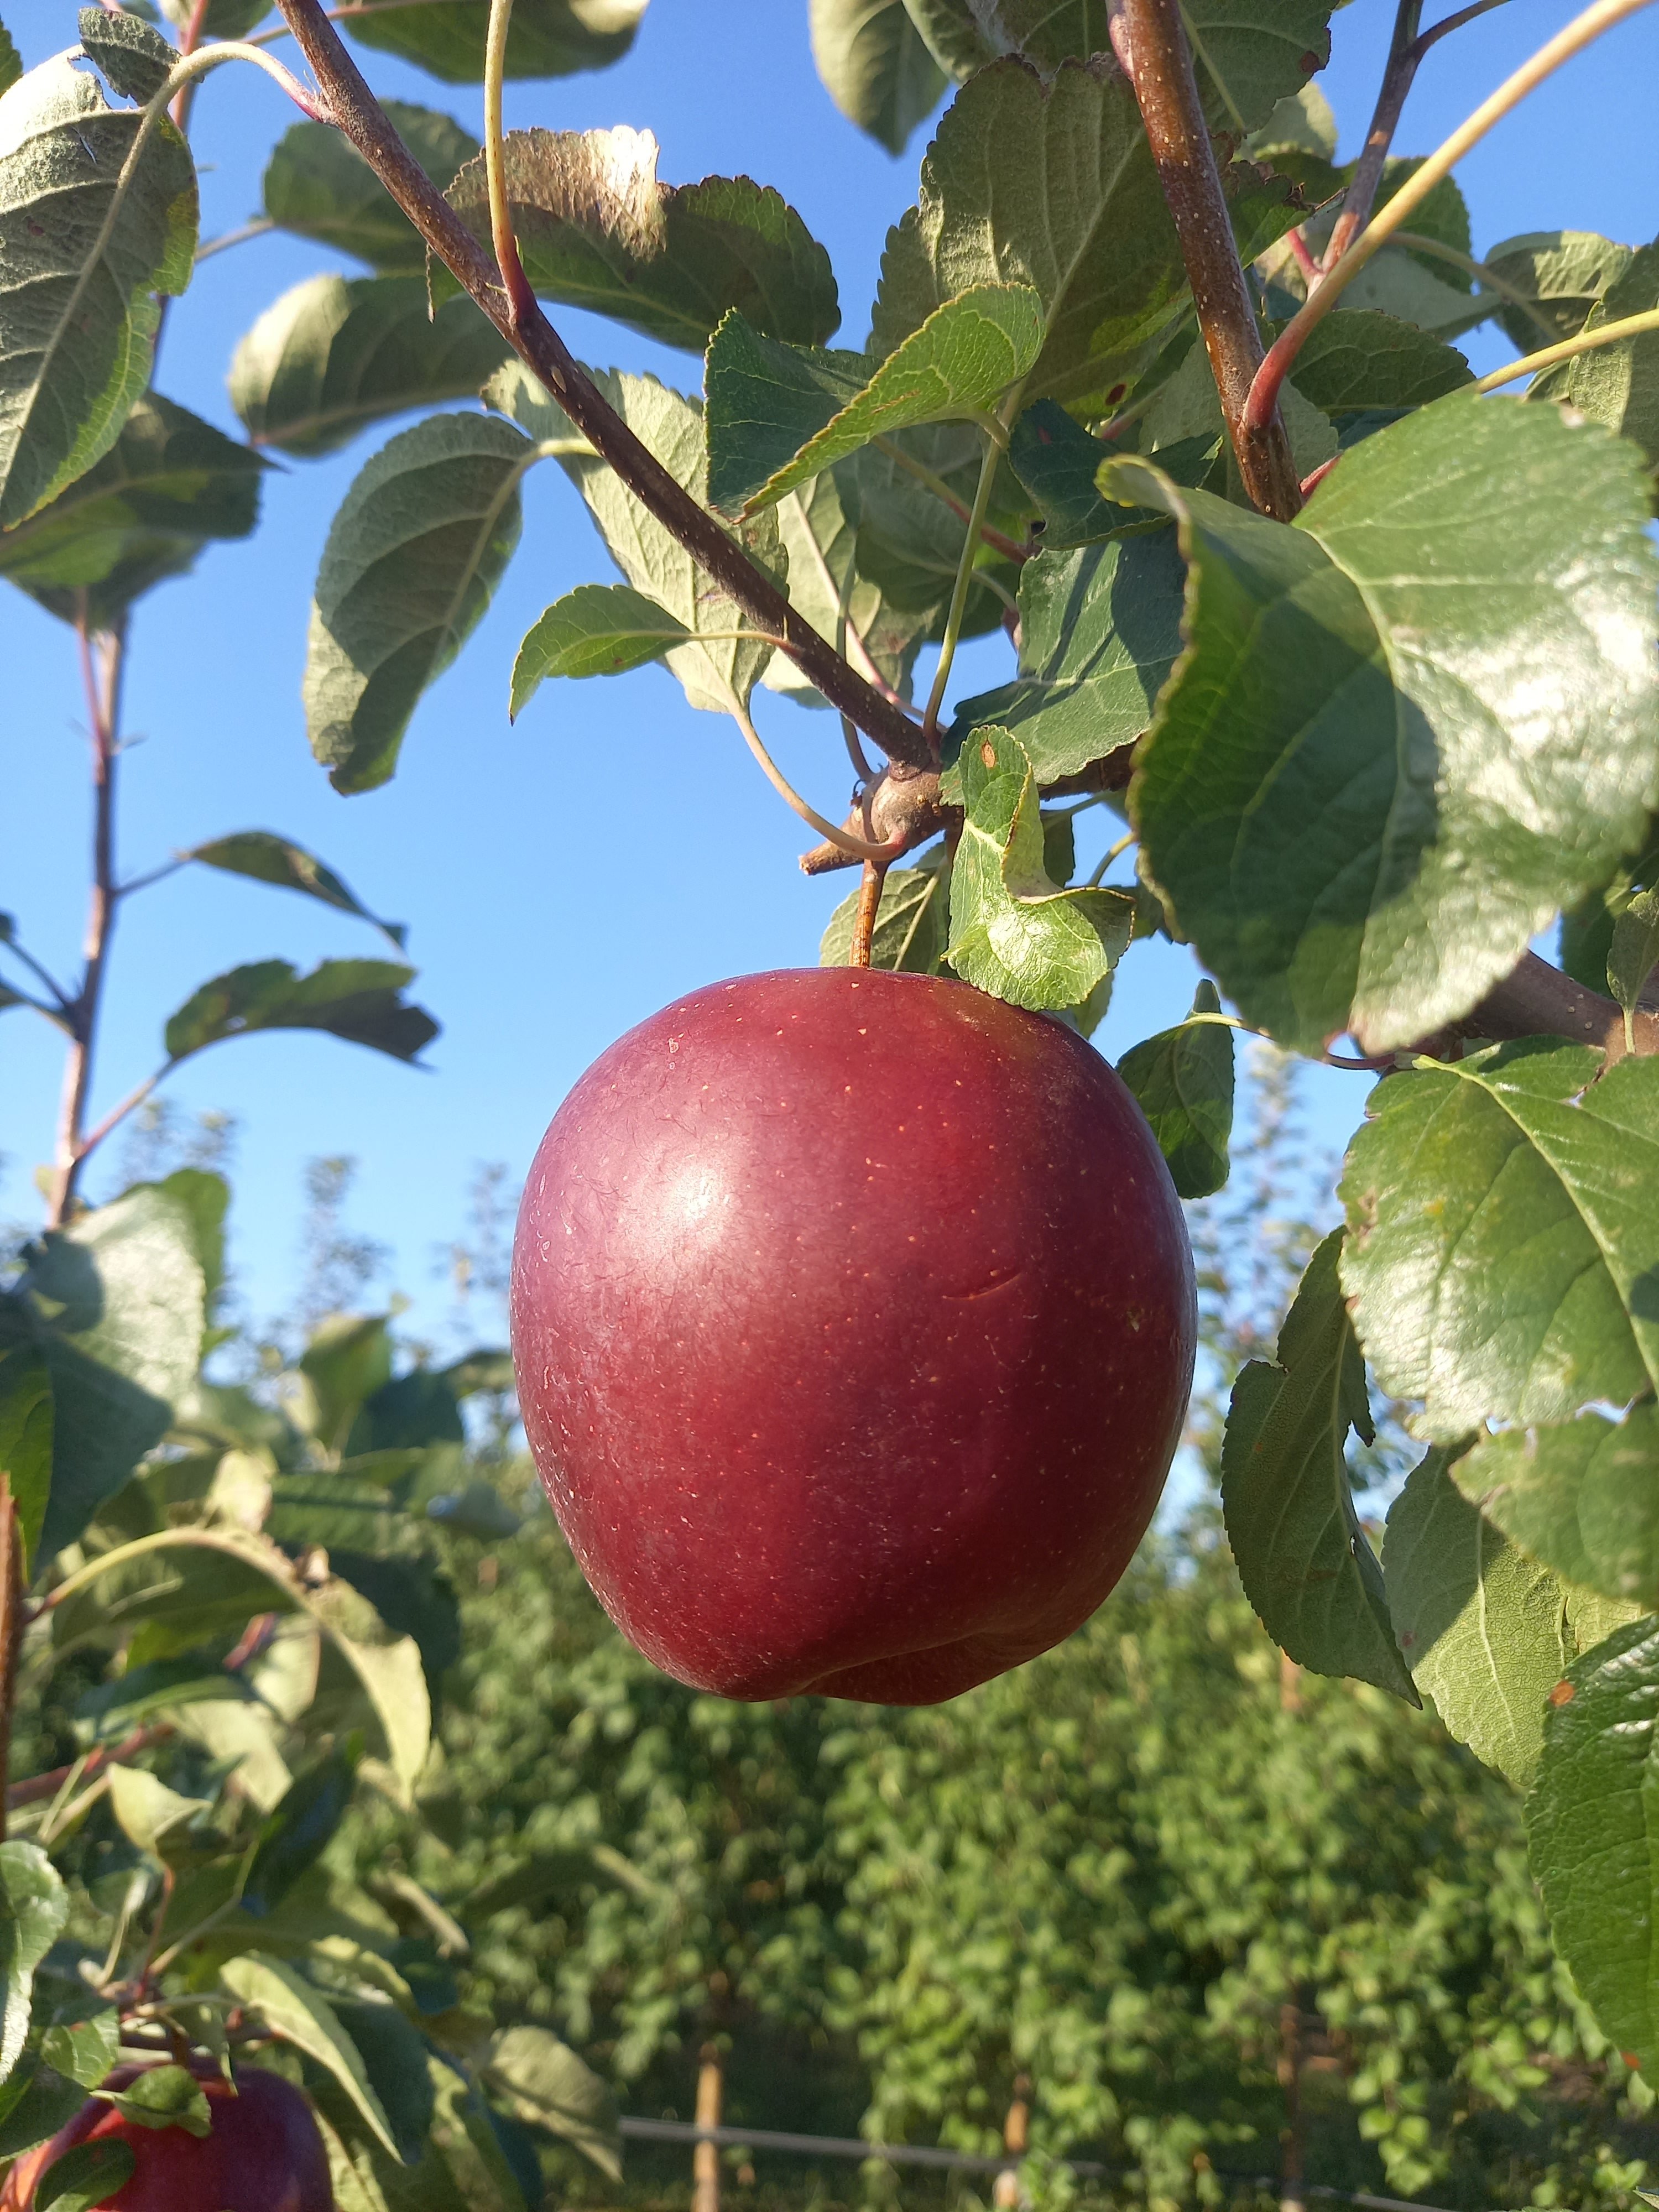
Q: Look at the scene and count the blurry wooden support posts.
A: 3